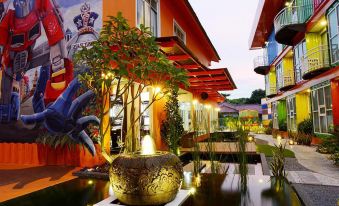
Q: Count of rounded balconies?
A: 5